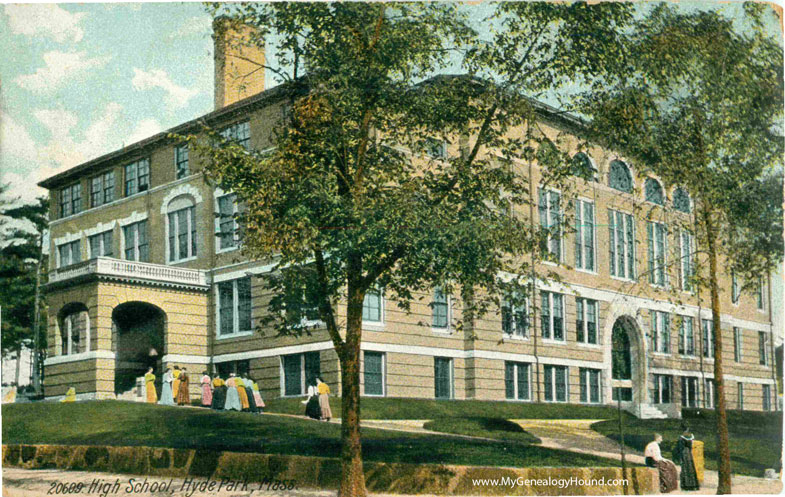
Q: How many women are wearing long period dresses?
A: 14